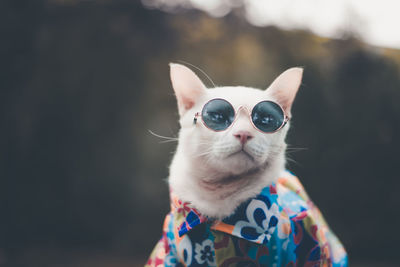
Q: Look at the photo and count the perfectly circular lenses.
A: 2